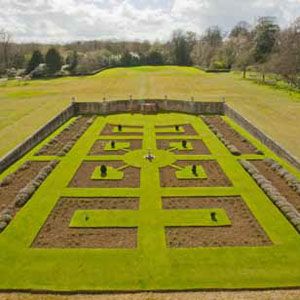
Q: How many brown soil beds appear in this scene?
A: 12